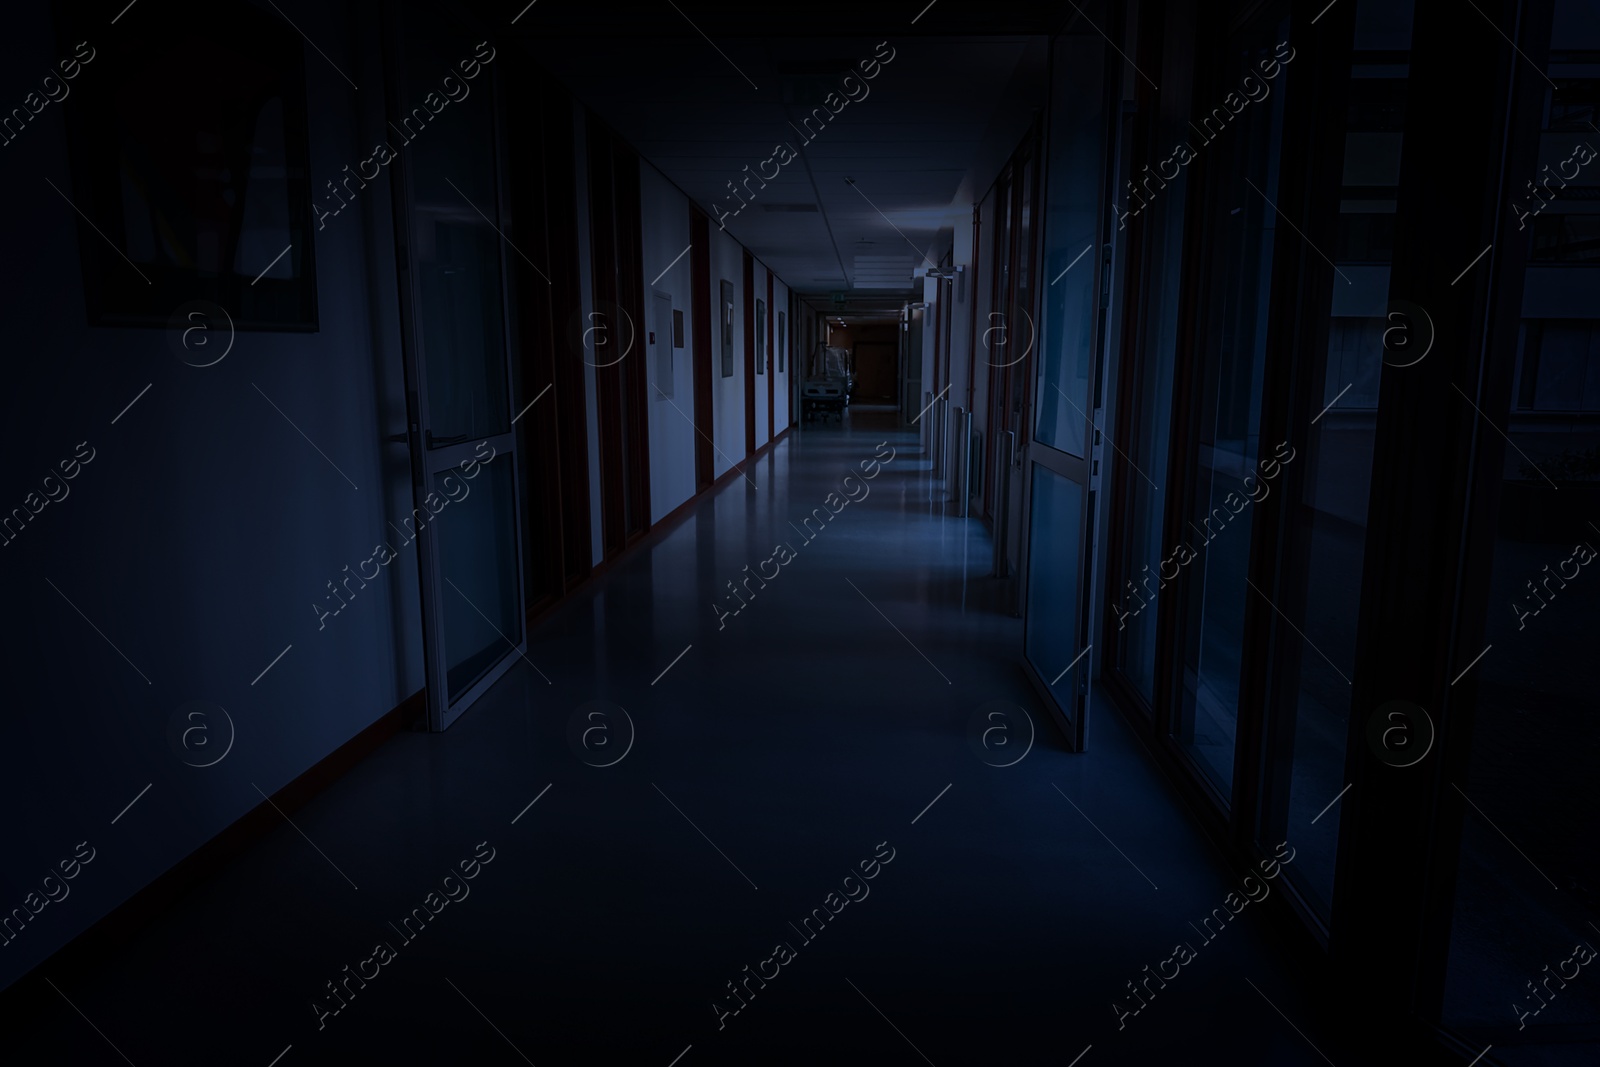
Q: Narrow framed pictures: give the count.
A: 3